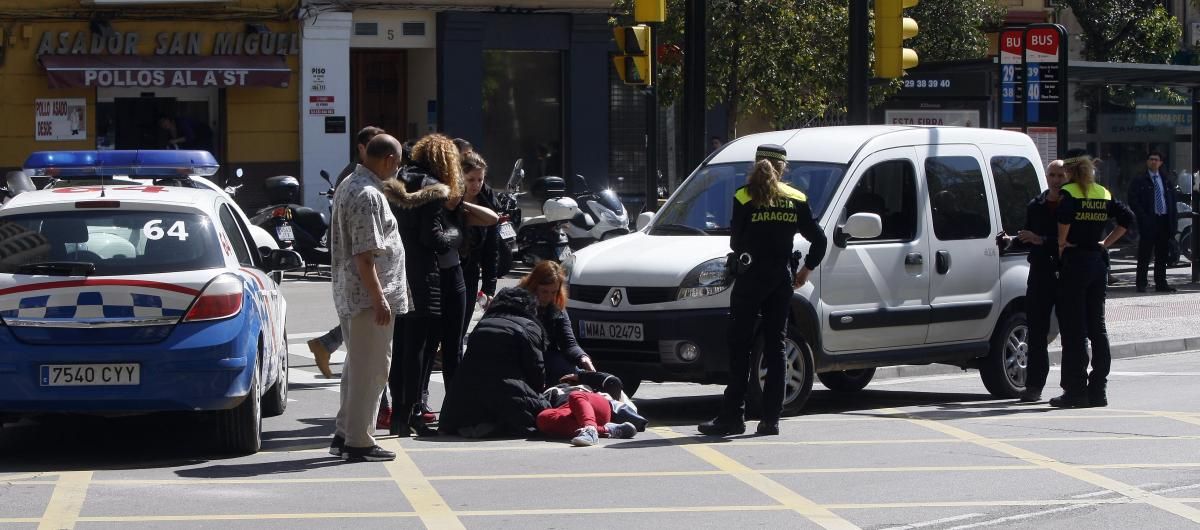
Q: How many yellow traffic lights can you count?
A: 3